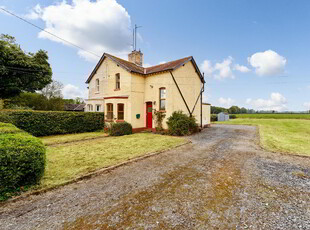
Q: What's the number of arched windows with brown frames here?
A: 4